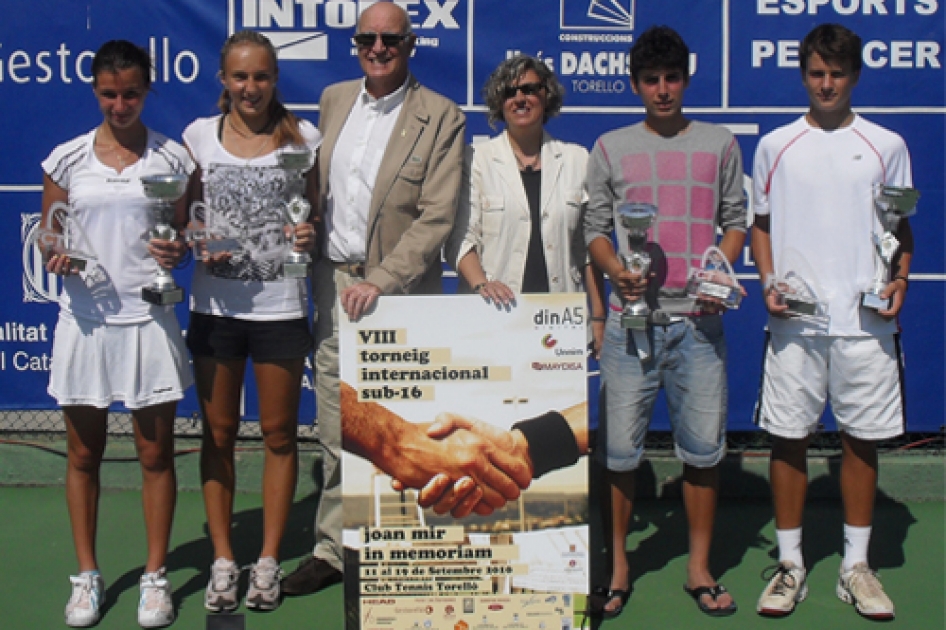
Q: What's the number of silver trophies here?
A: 4